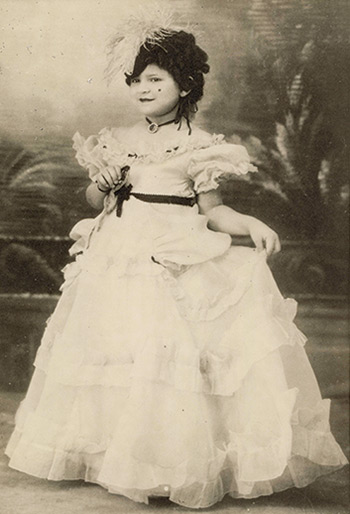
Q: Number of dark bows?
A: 1